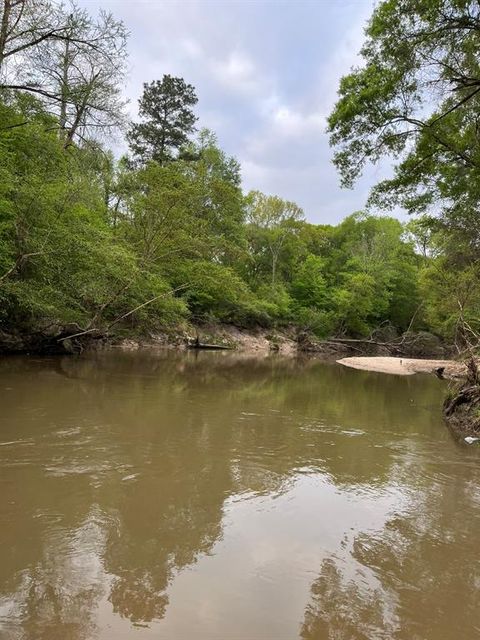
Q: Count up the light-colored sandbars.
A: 1